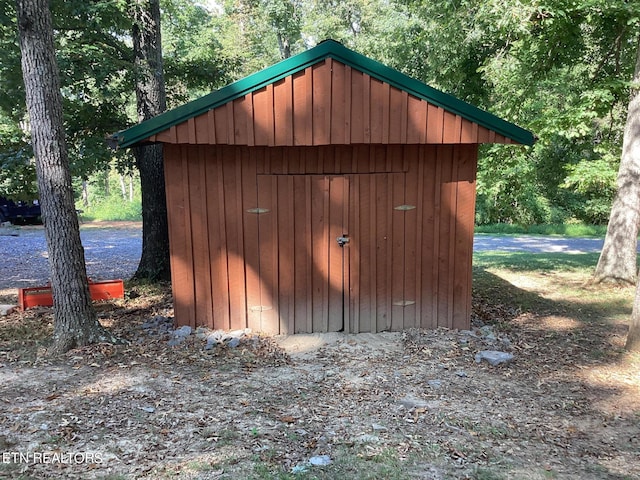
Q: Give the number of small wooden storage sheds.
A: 1